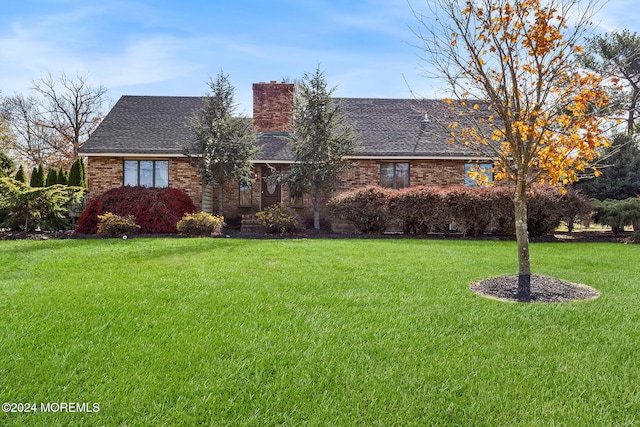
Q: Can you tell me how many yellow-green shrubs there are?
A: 3